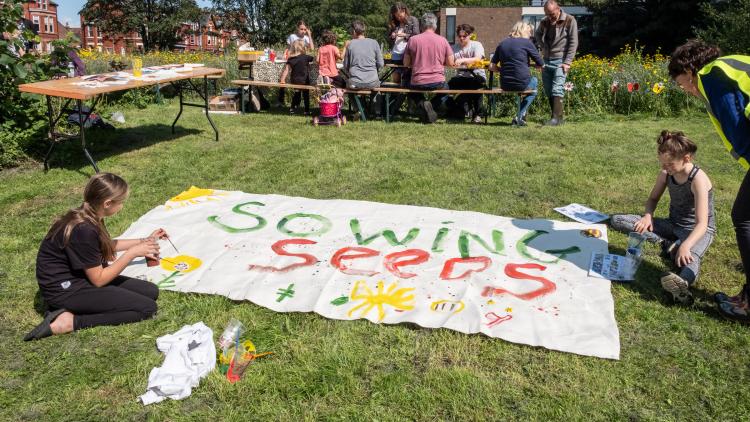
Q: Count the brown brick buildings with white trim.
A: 1